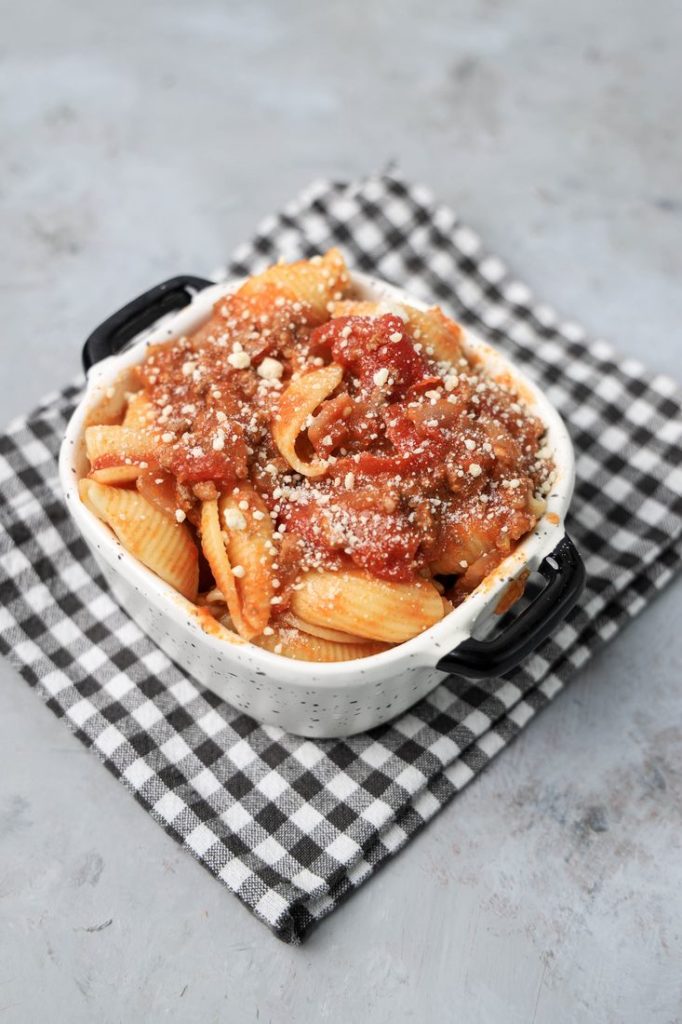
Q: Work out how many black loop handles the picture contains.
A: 2